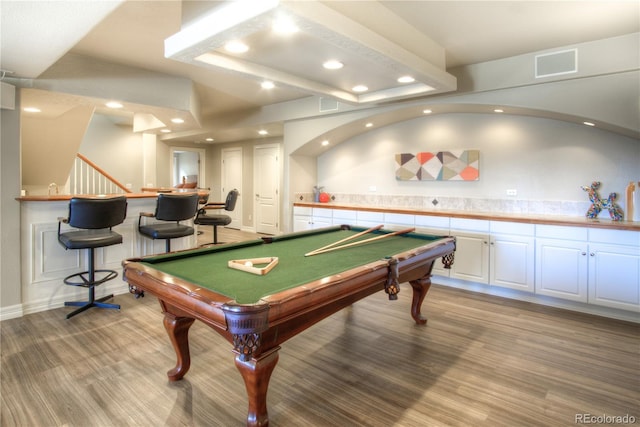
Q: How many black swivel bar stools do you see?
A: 3